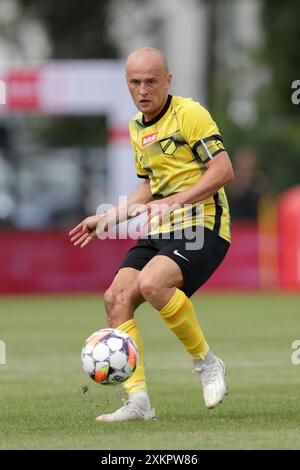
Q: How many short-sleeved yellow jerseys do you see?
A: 1